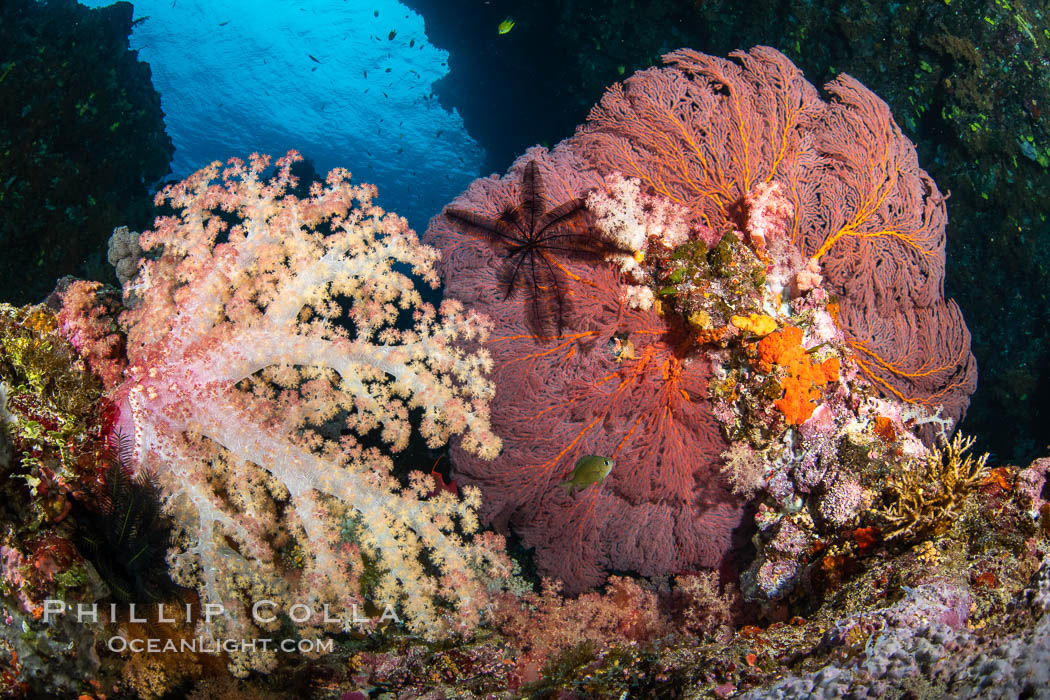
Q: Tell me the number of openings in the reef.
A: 1